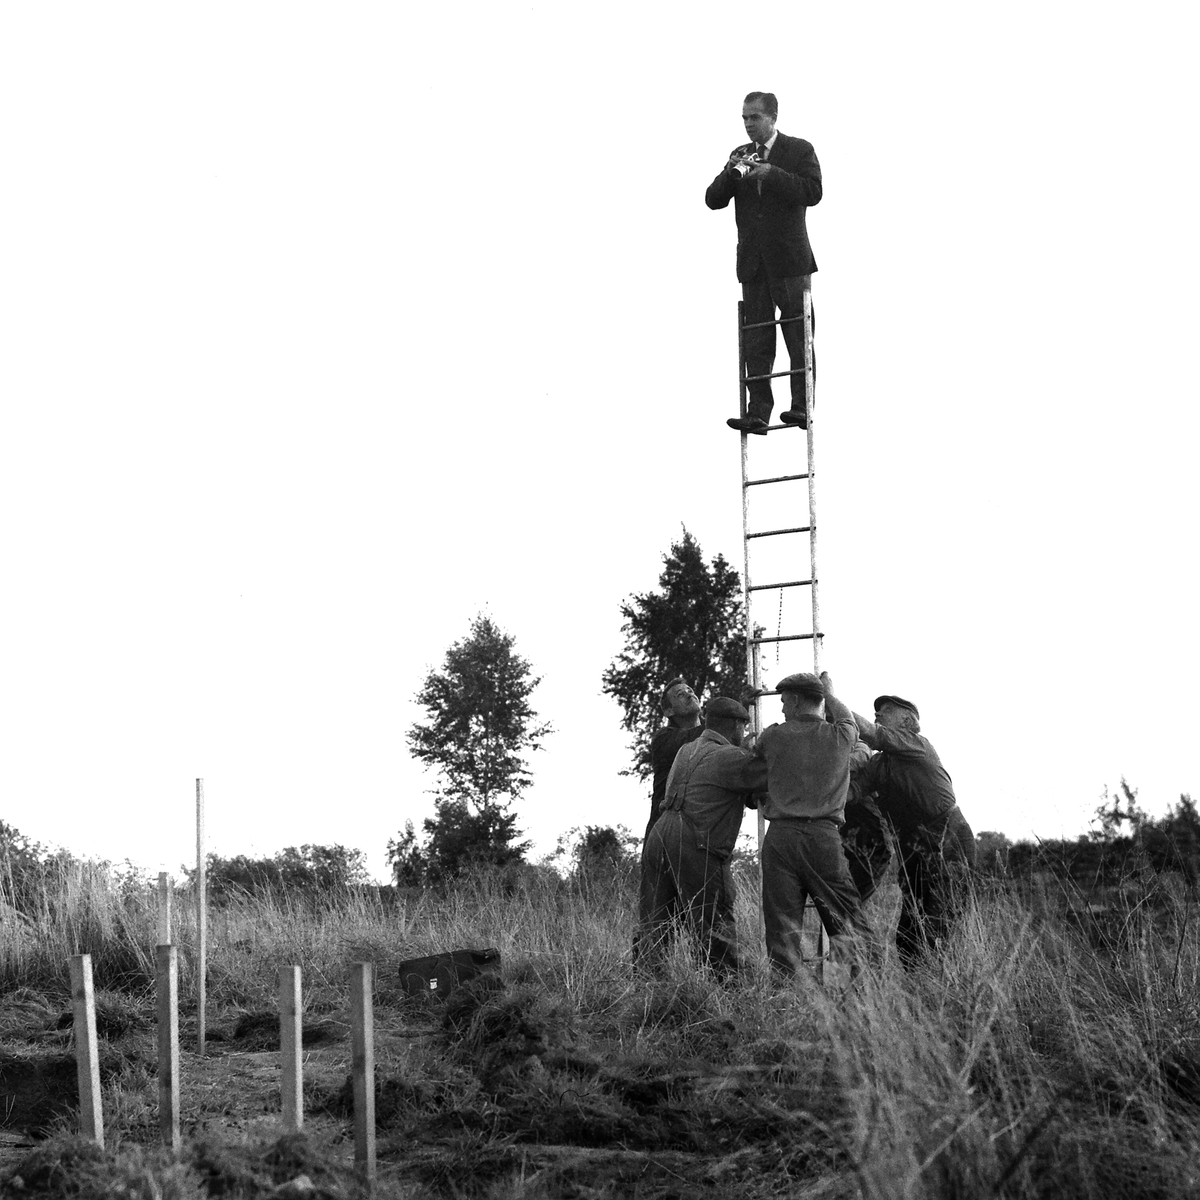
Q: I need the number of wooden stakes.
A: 6